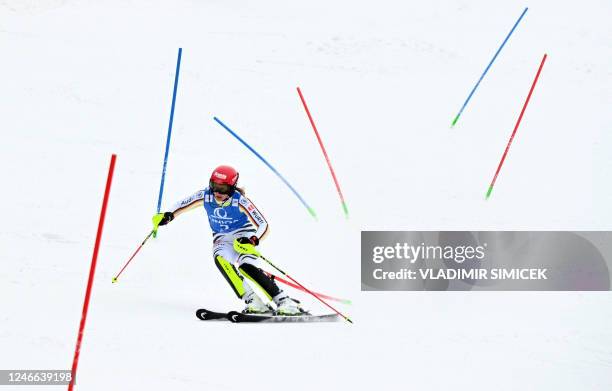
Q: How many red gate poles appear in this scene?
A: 4